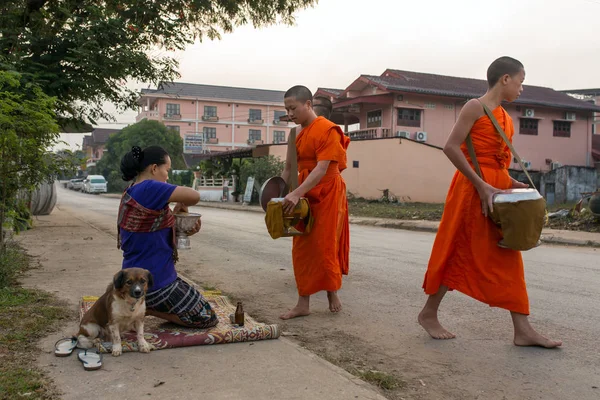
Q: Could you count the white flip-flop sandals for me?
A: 2